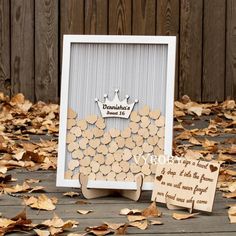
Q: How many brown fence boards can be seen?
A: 11